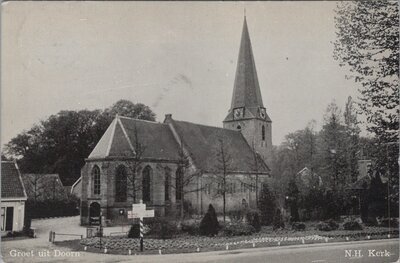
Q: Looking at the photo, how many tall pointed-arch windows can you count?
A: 5